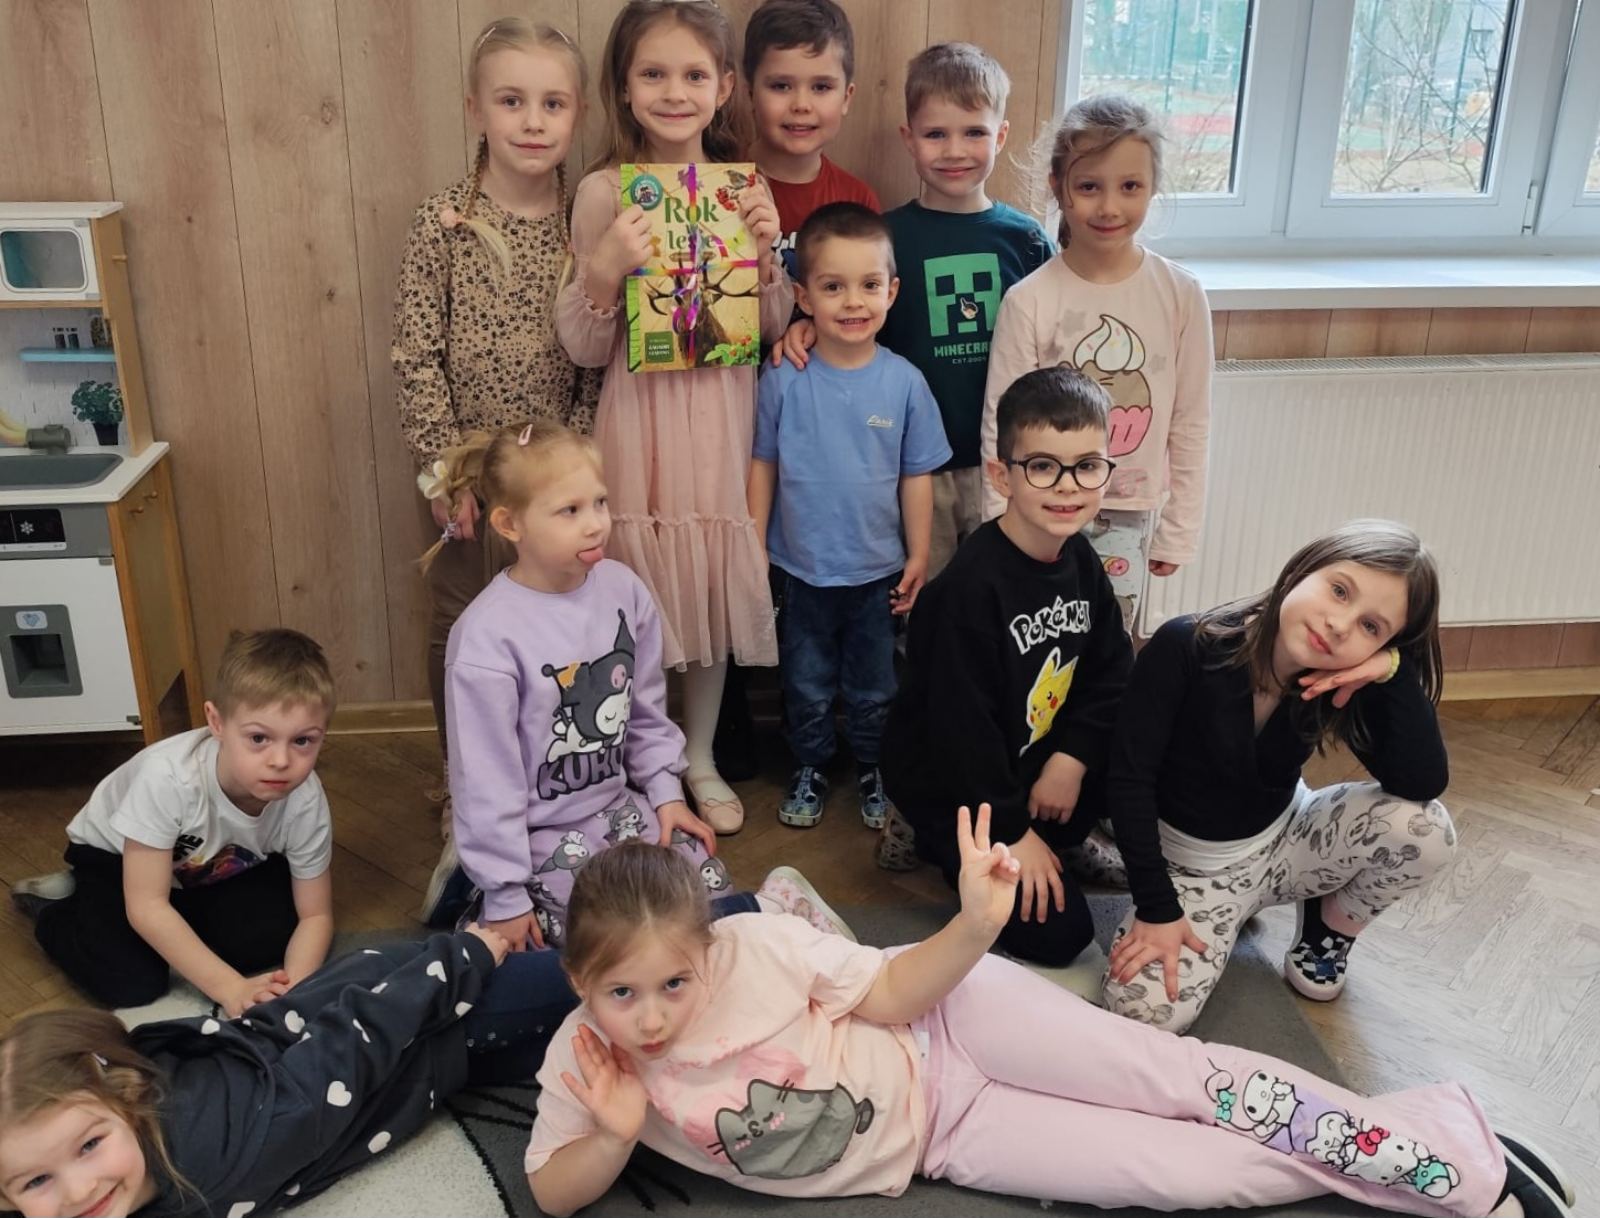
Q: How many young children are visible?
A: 12